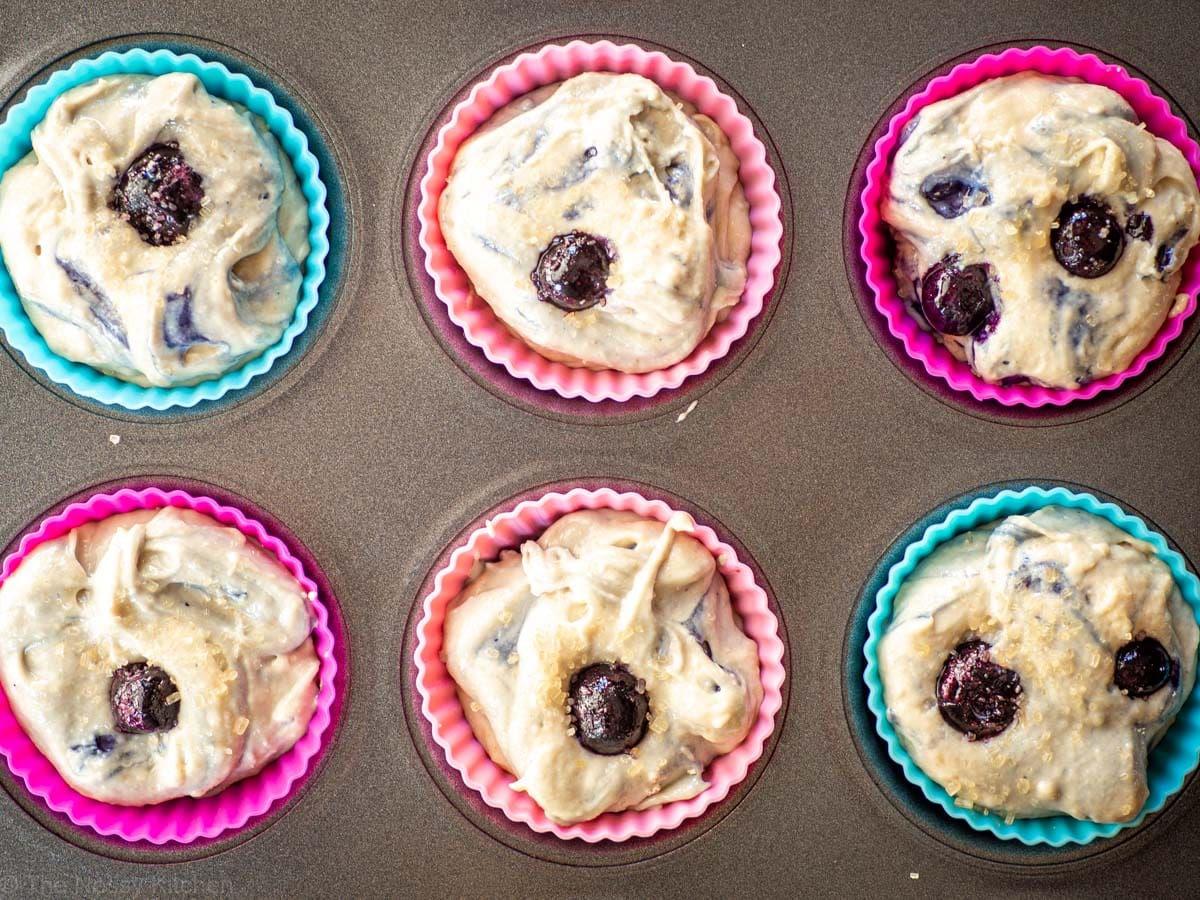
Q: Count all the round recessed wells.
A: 6